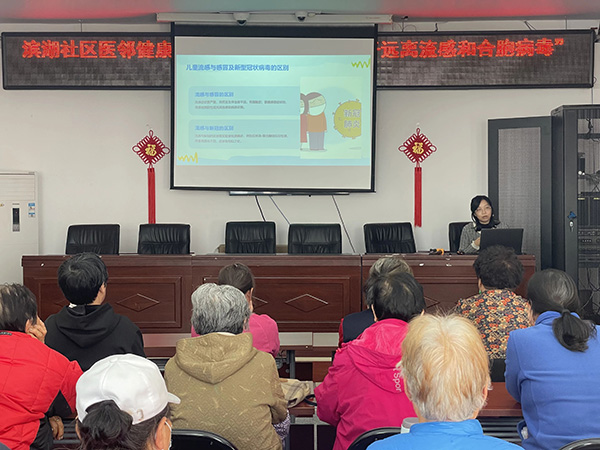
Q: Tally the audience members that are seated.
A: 10